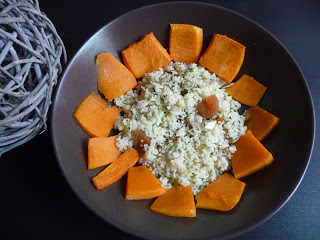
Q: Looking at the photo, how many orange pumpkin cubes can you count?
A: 13